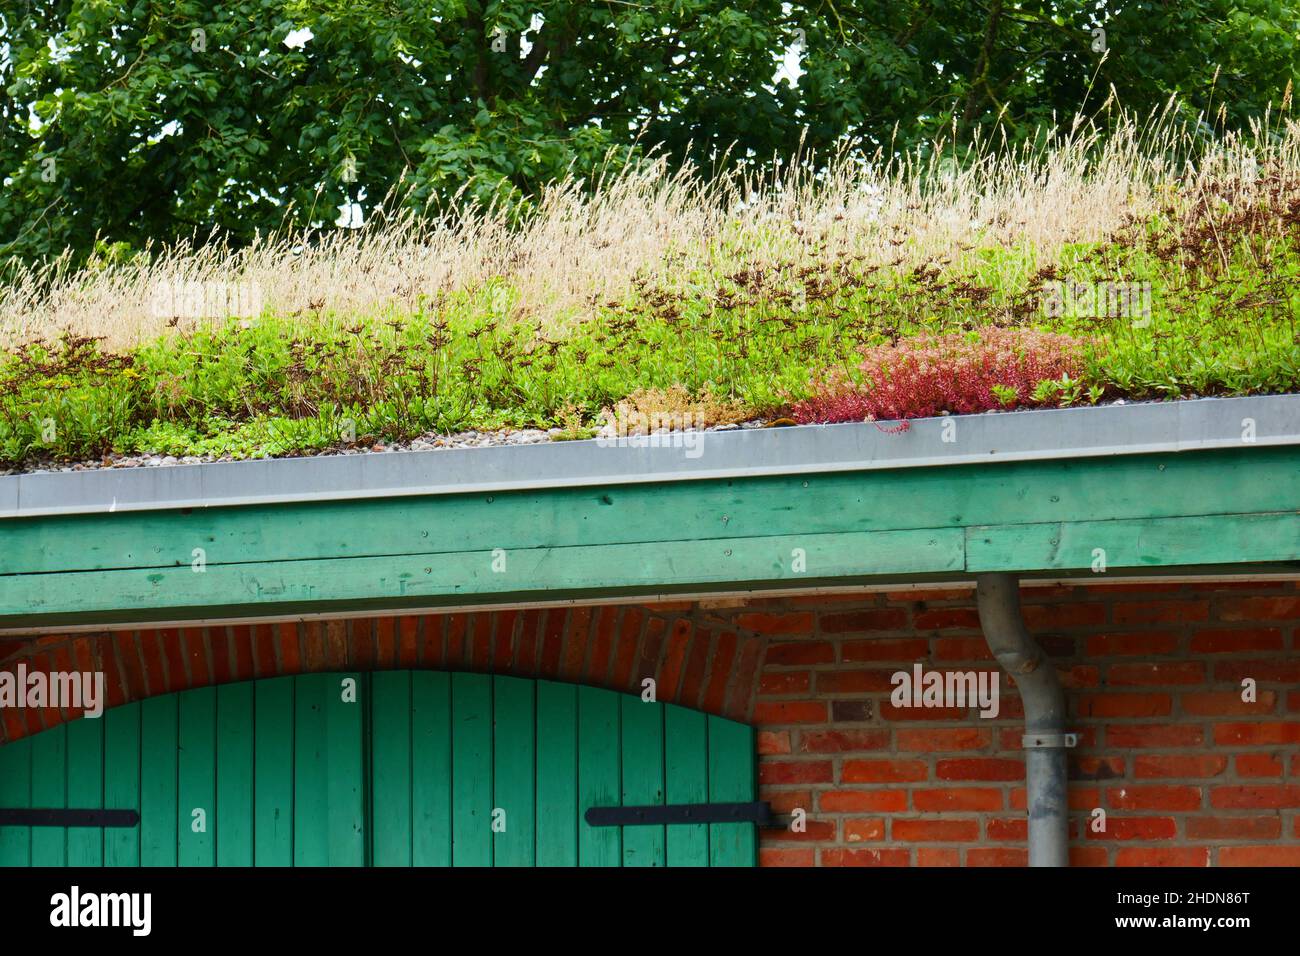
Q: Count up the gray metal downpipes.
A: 1